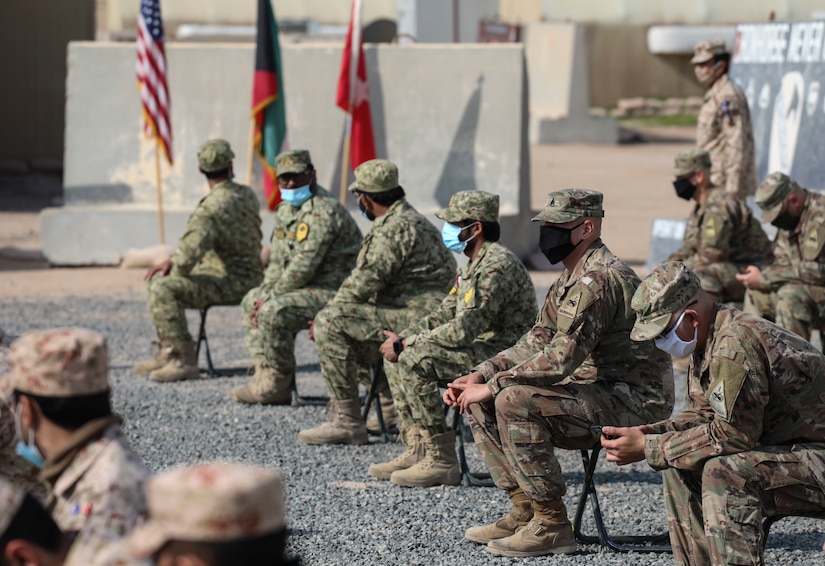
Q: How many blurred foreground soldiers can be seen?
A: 3